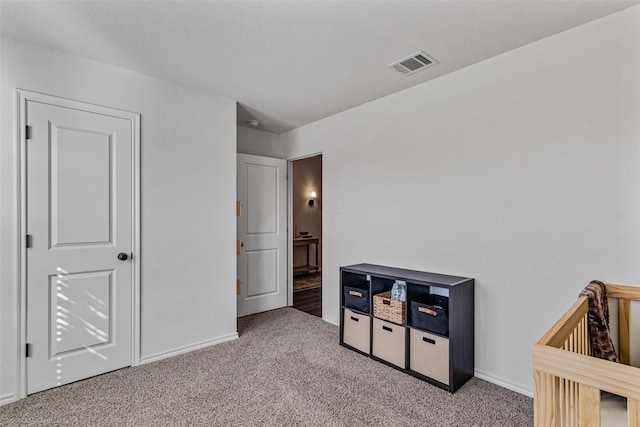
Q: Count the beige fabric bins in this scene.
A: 3